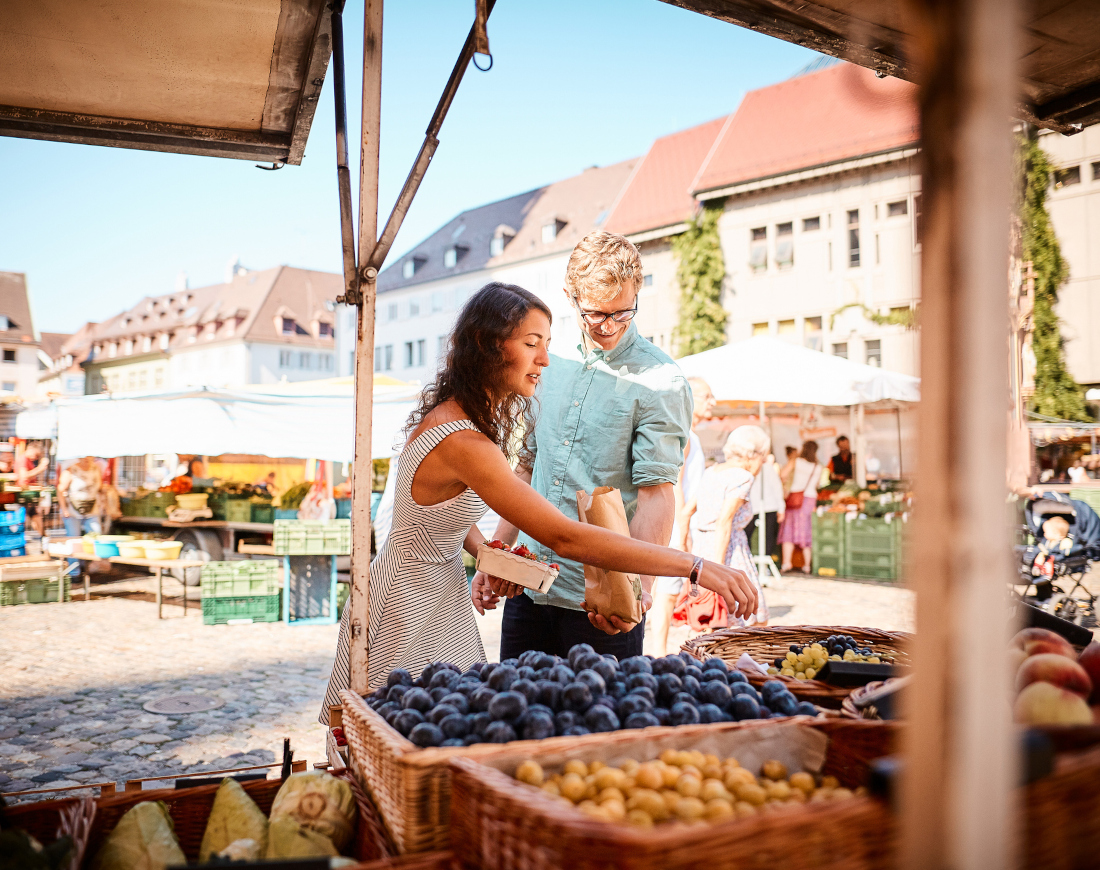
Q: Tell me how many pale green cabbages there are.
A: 4